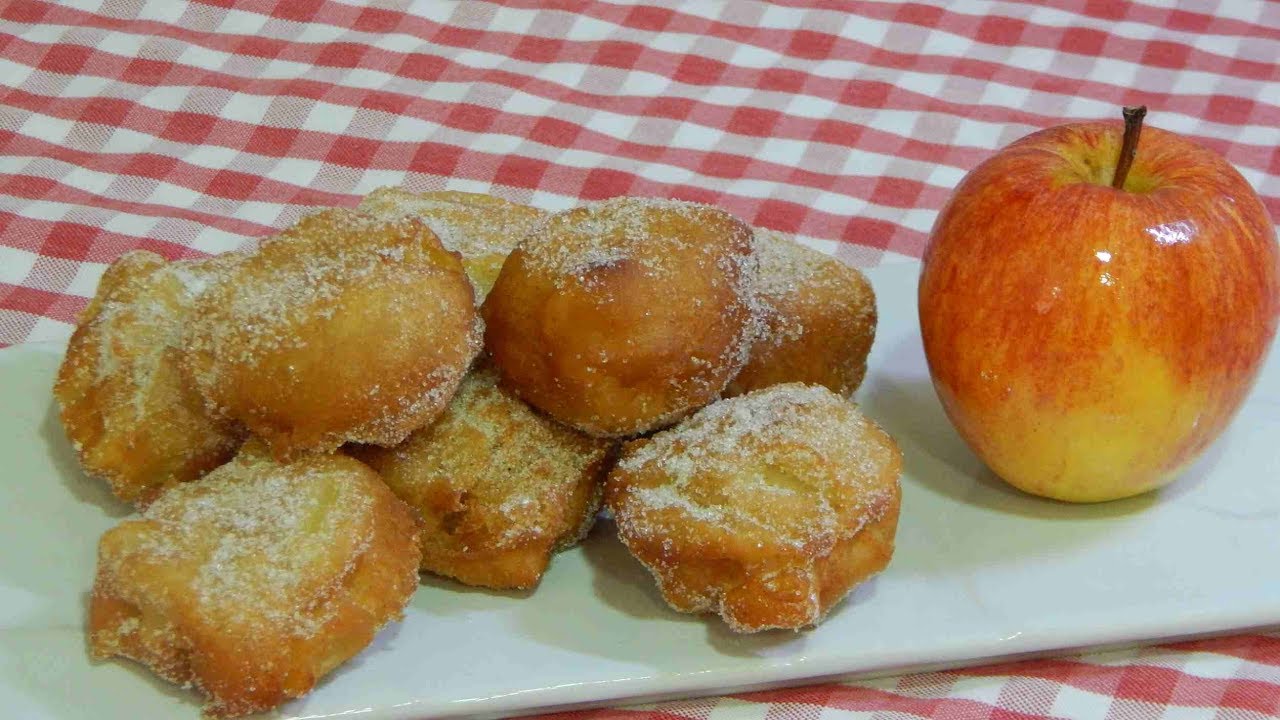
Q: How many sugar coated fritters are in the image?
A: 8